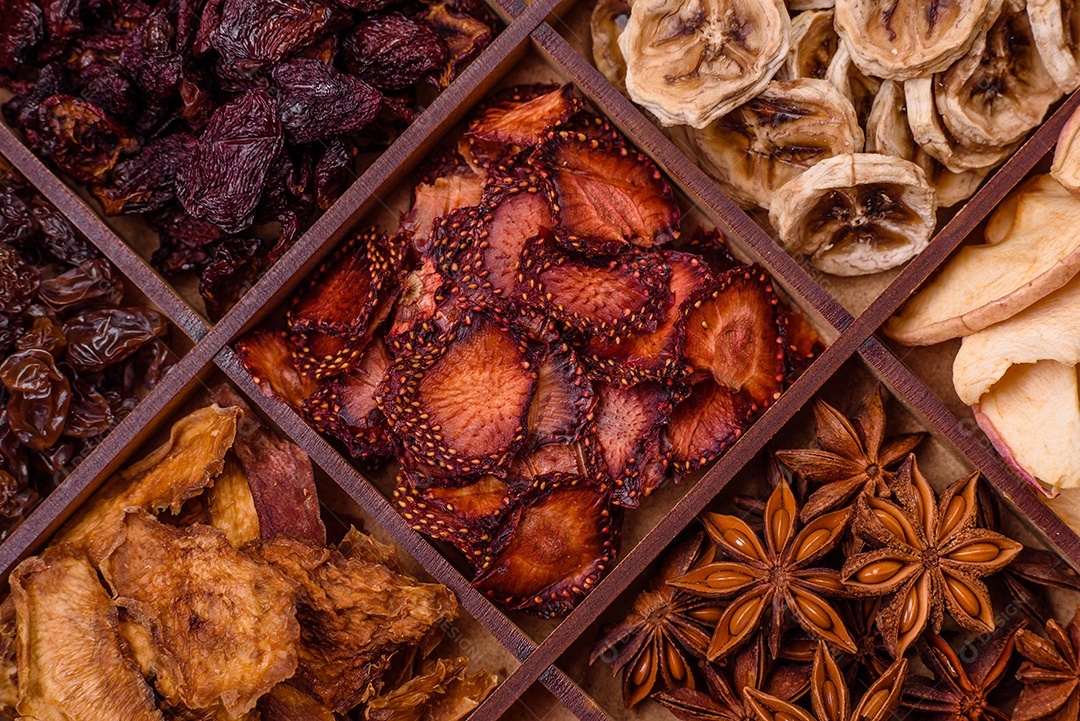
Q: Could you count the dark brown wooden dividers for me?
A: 4